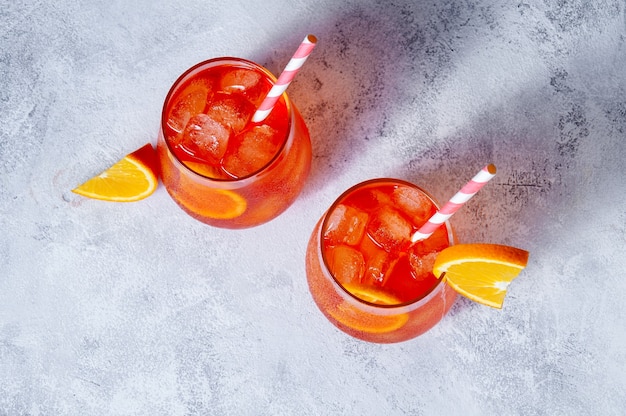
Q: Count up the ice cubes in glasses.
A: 11